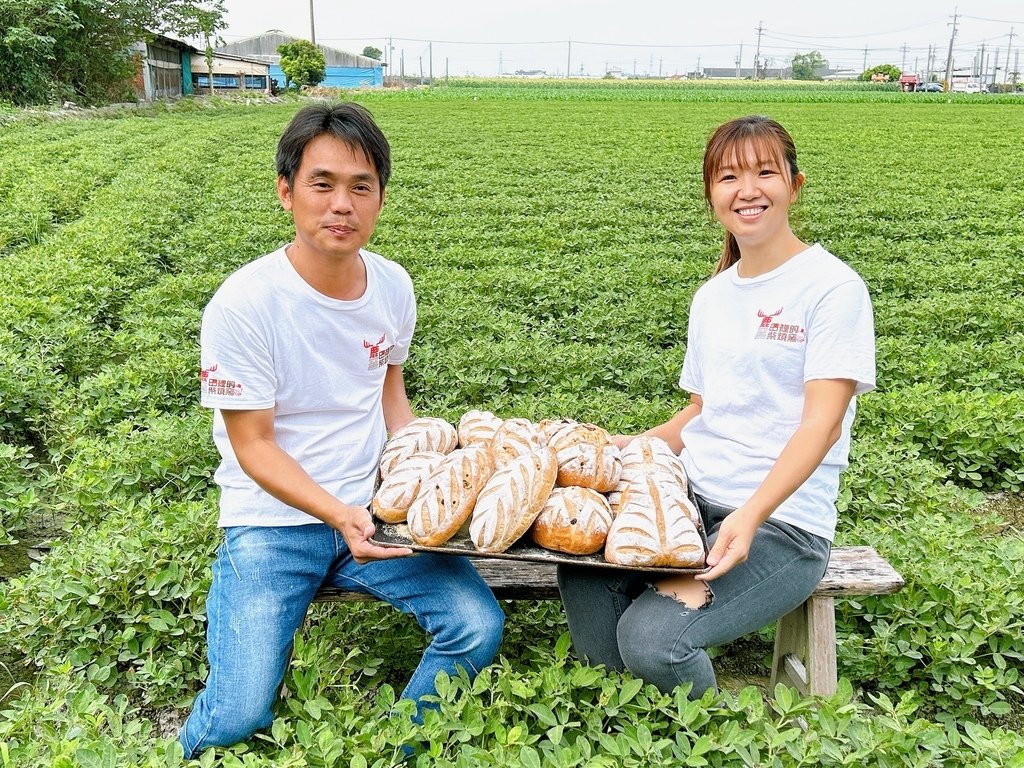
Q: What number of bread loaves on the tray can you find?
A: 11